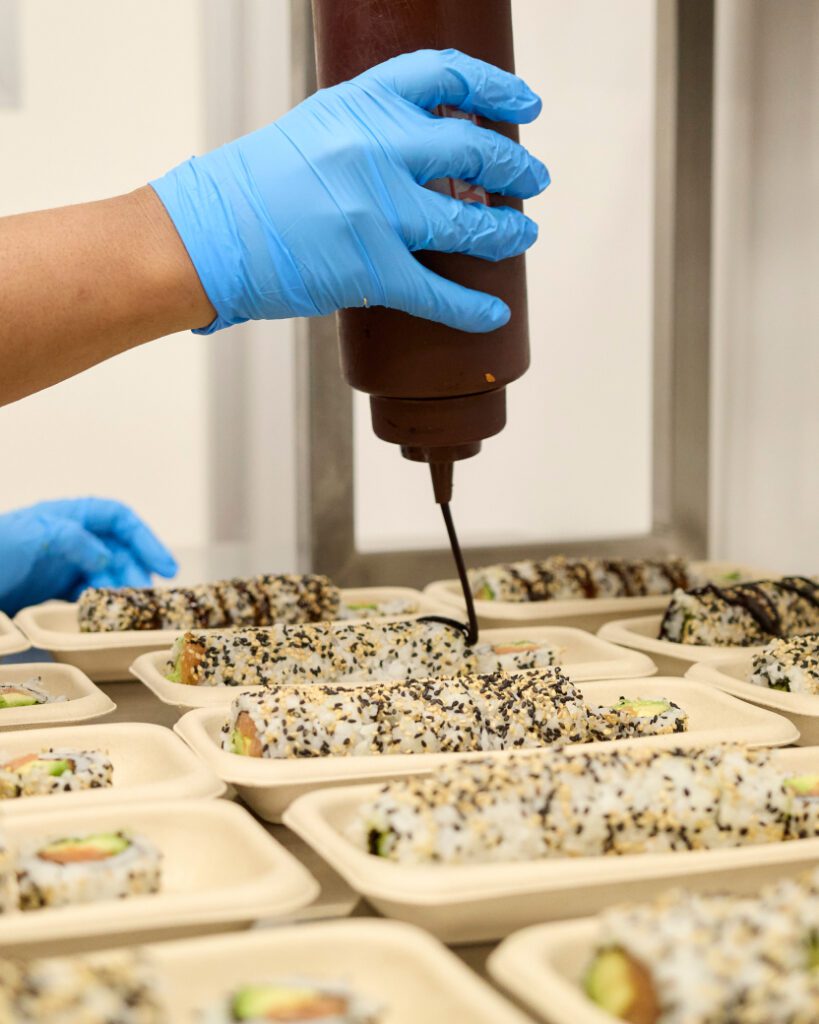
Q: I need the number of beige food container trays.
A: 13